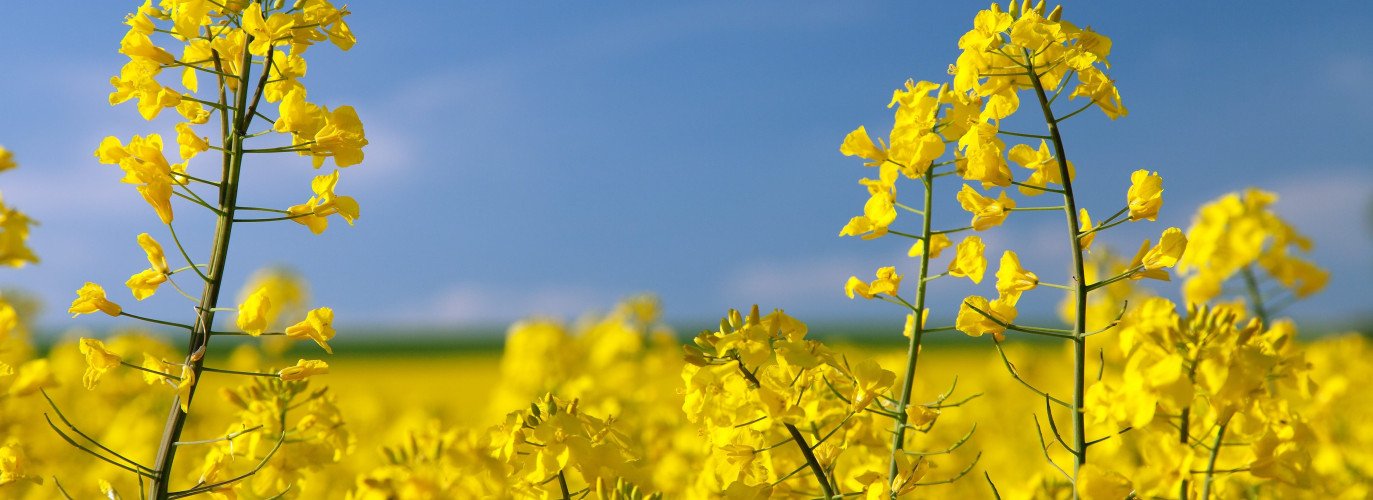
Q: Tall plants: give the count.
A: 3